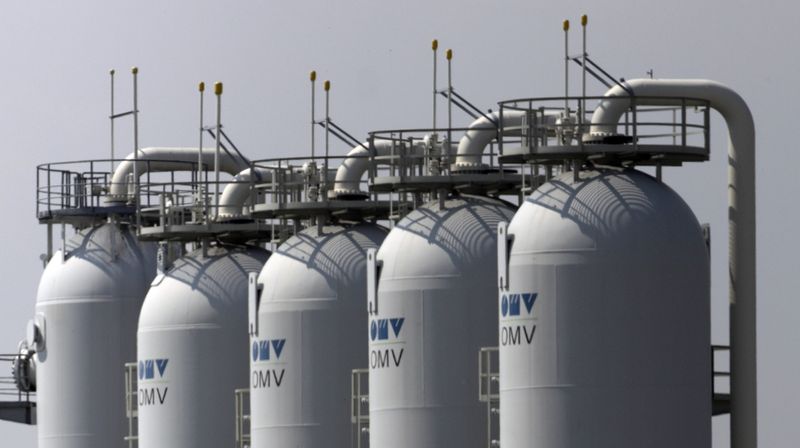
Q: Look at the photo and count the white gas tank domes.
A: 5